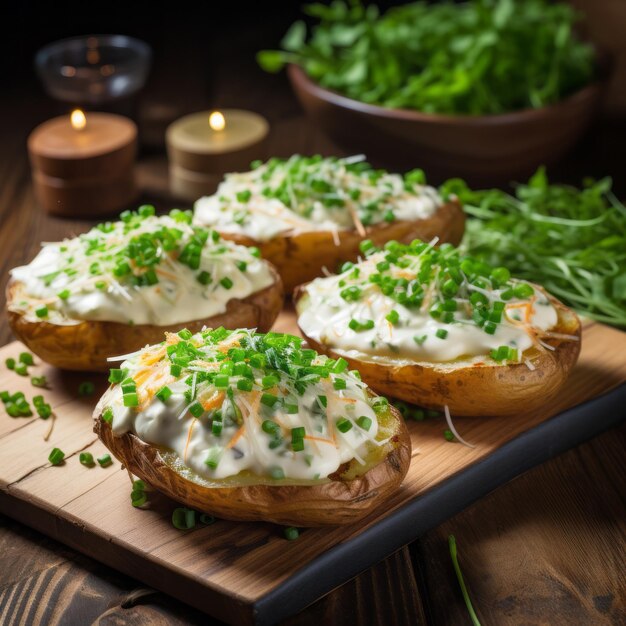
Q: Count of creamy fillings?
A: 4